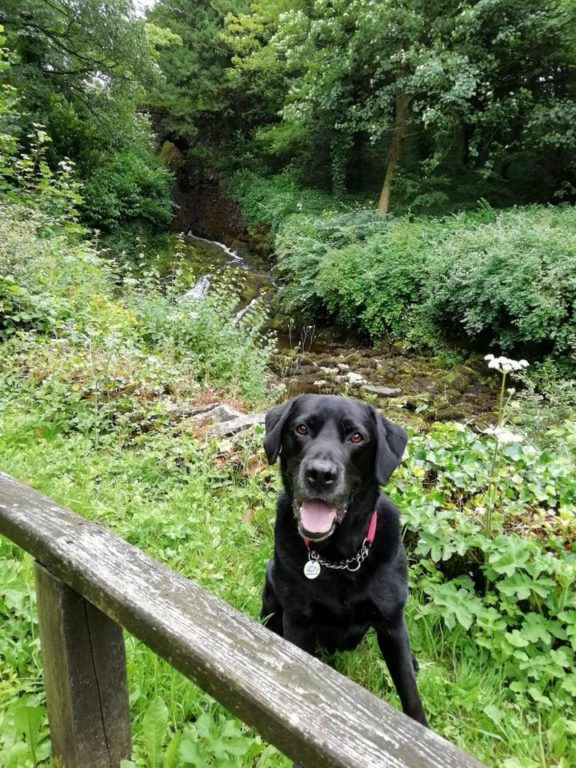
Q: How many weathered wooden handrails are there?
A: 1